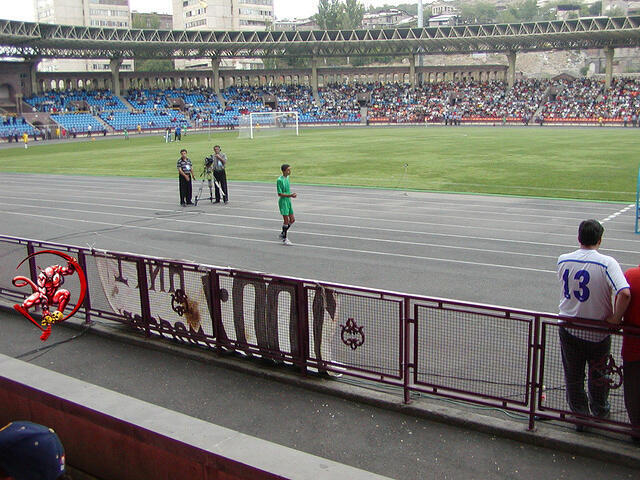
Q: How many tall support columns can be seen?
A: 7